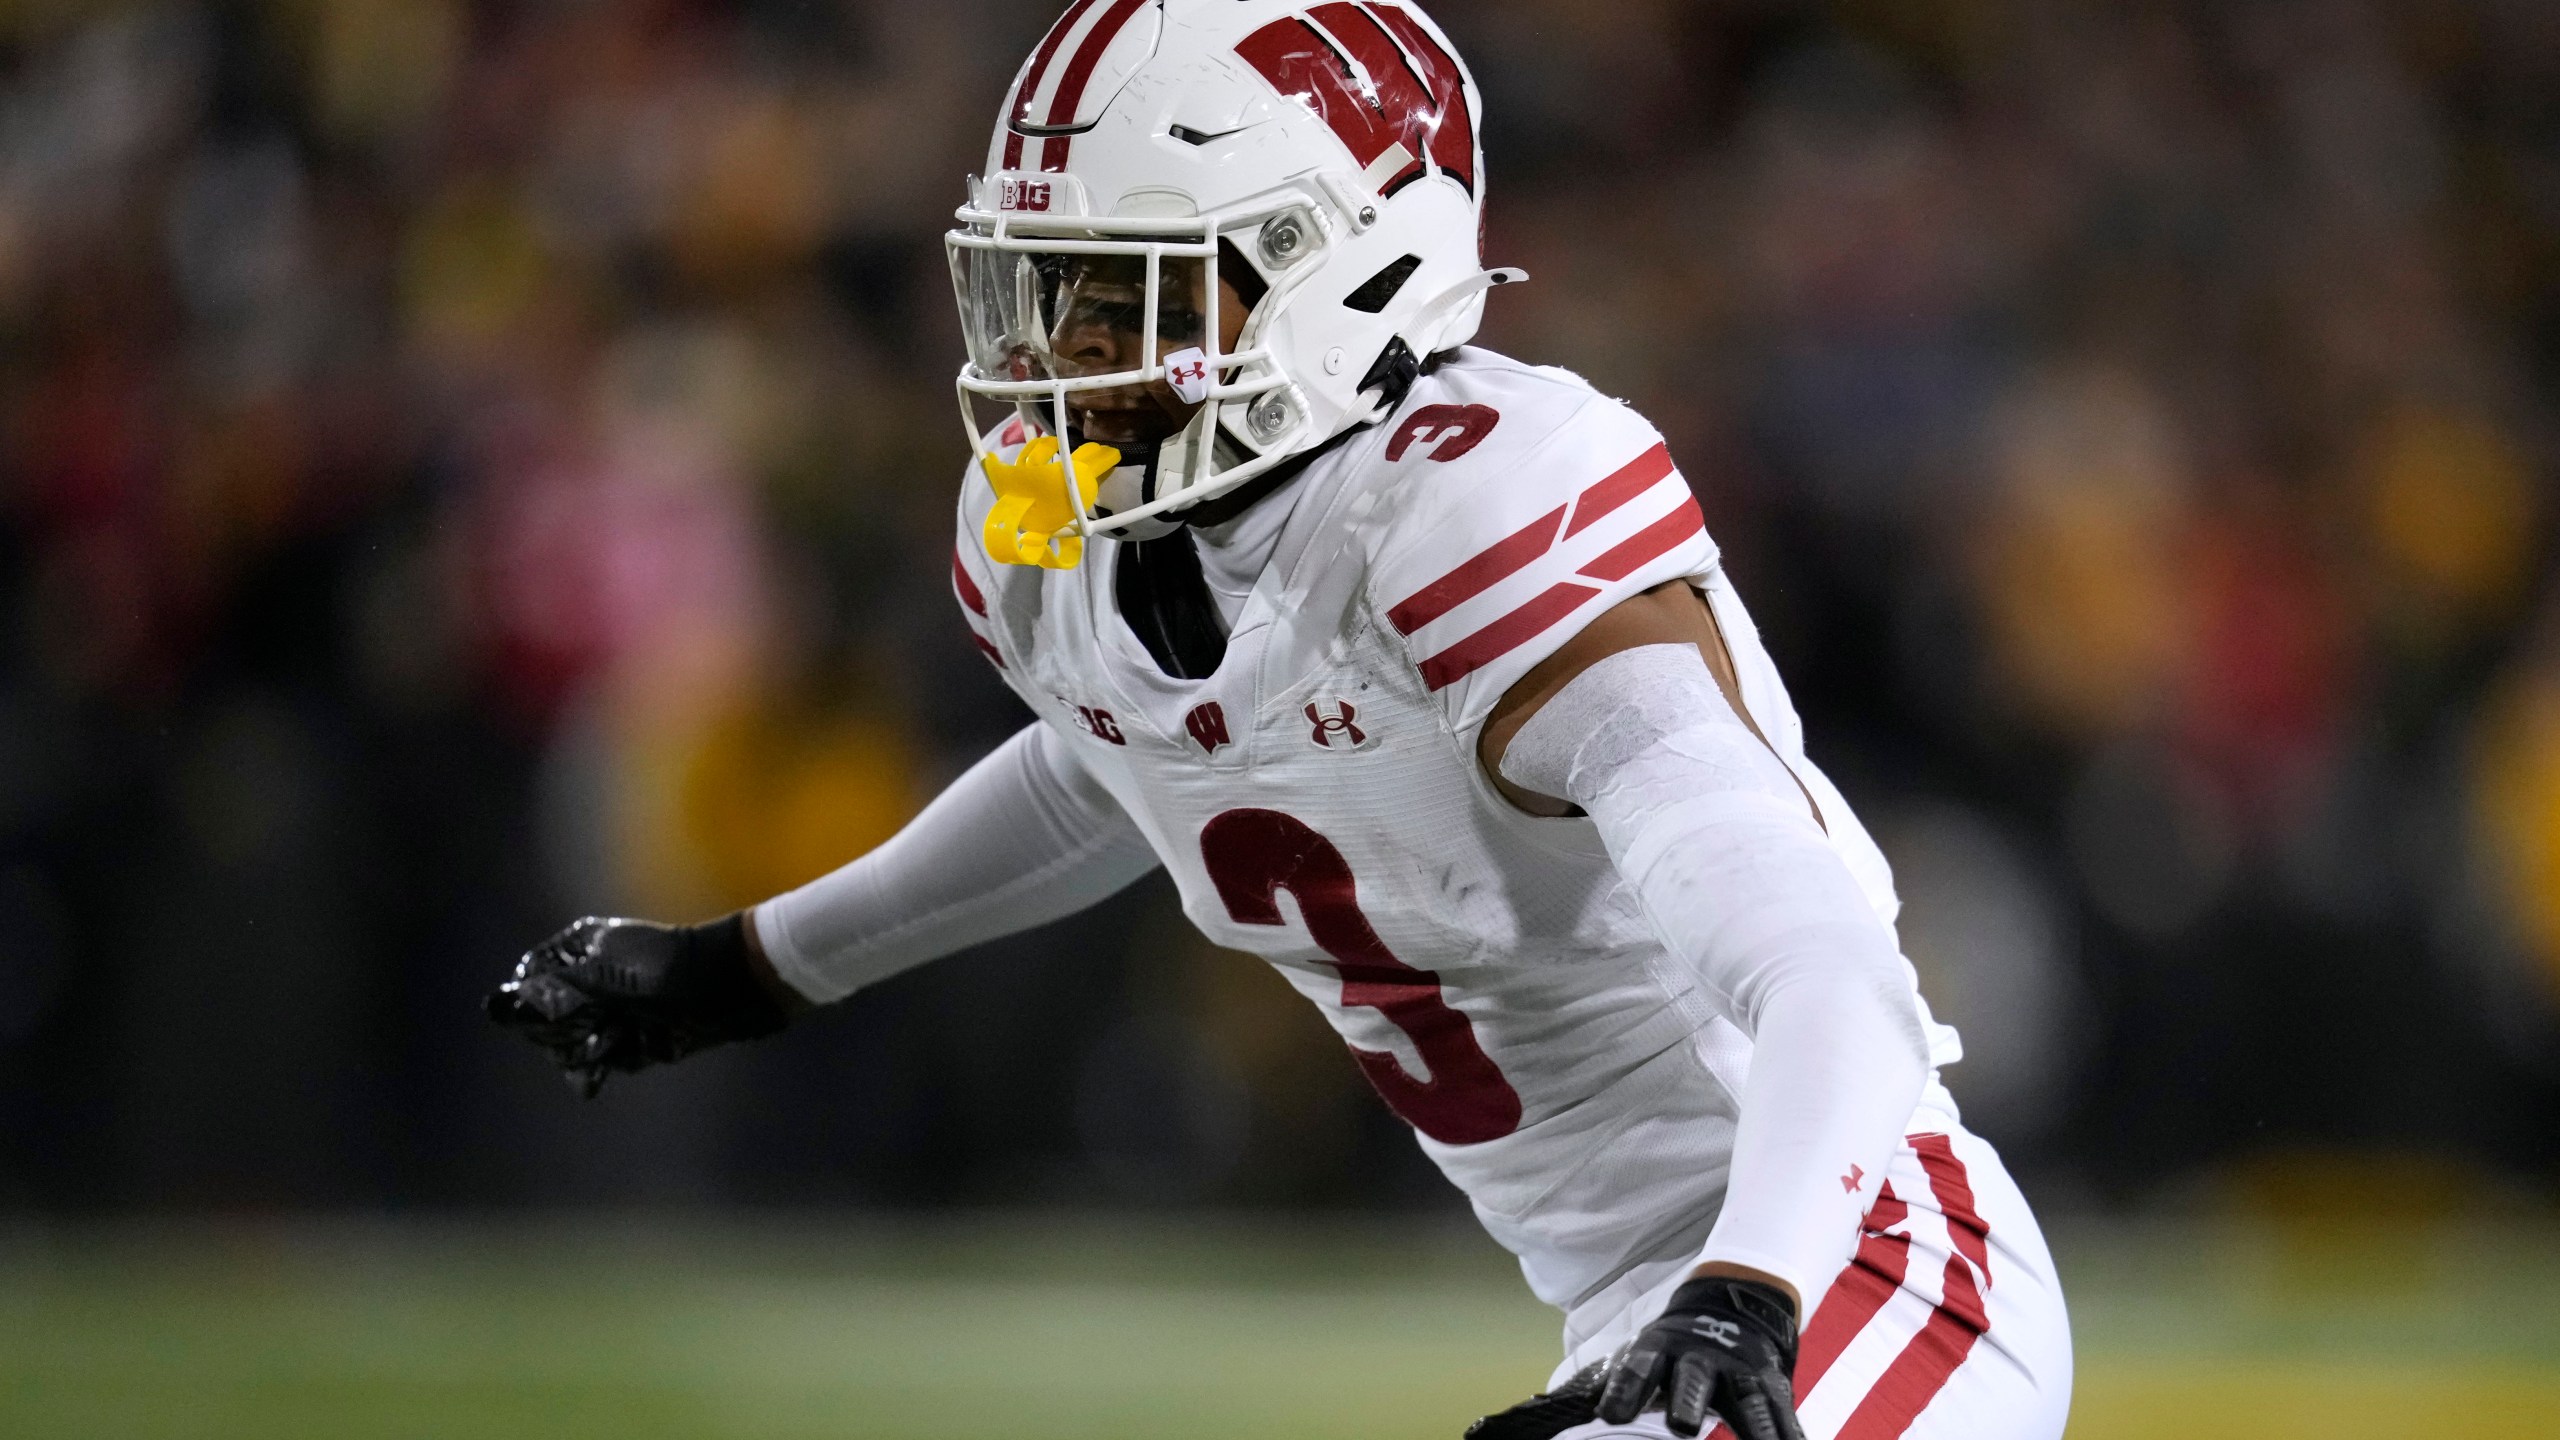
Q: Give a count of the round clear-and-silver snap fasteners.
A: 2